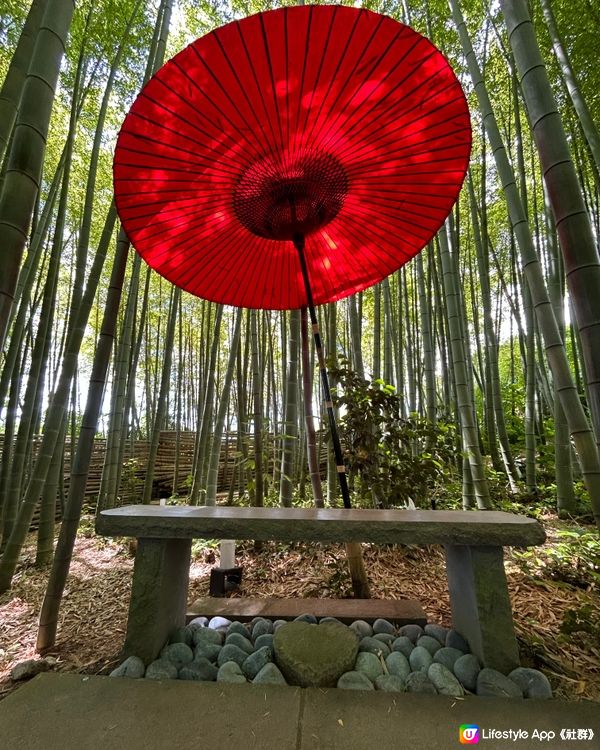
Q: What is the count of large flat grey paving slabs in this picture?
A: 2